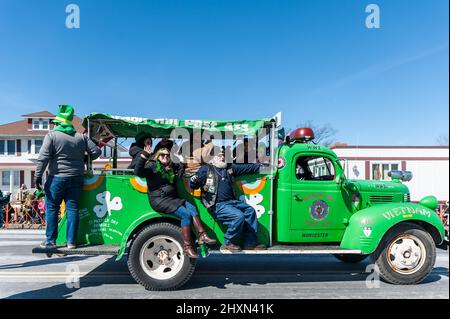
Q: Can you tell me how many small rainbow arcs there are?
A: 4